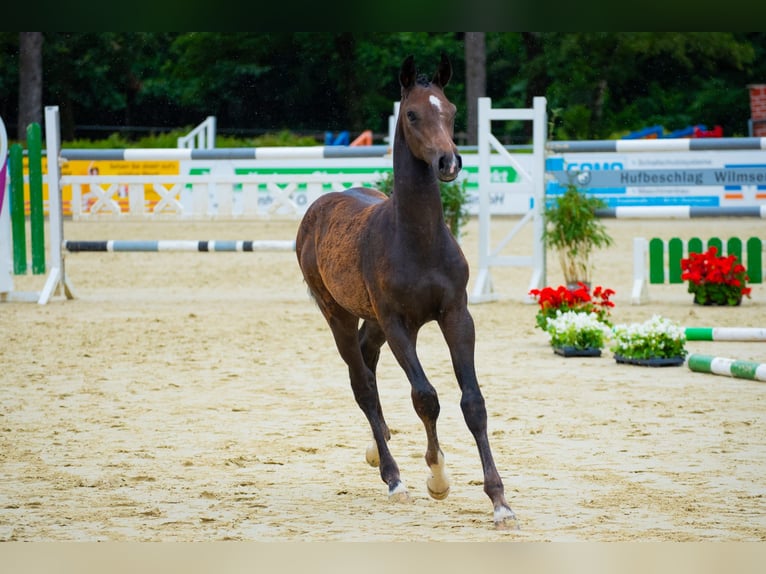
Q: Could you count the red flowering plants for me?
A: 2